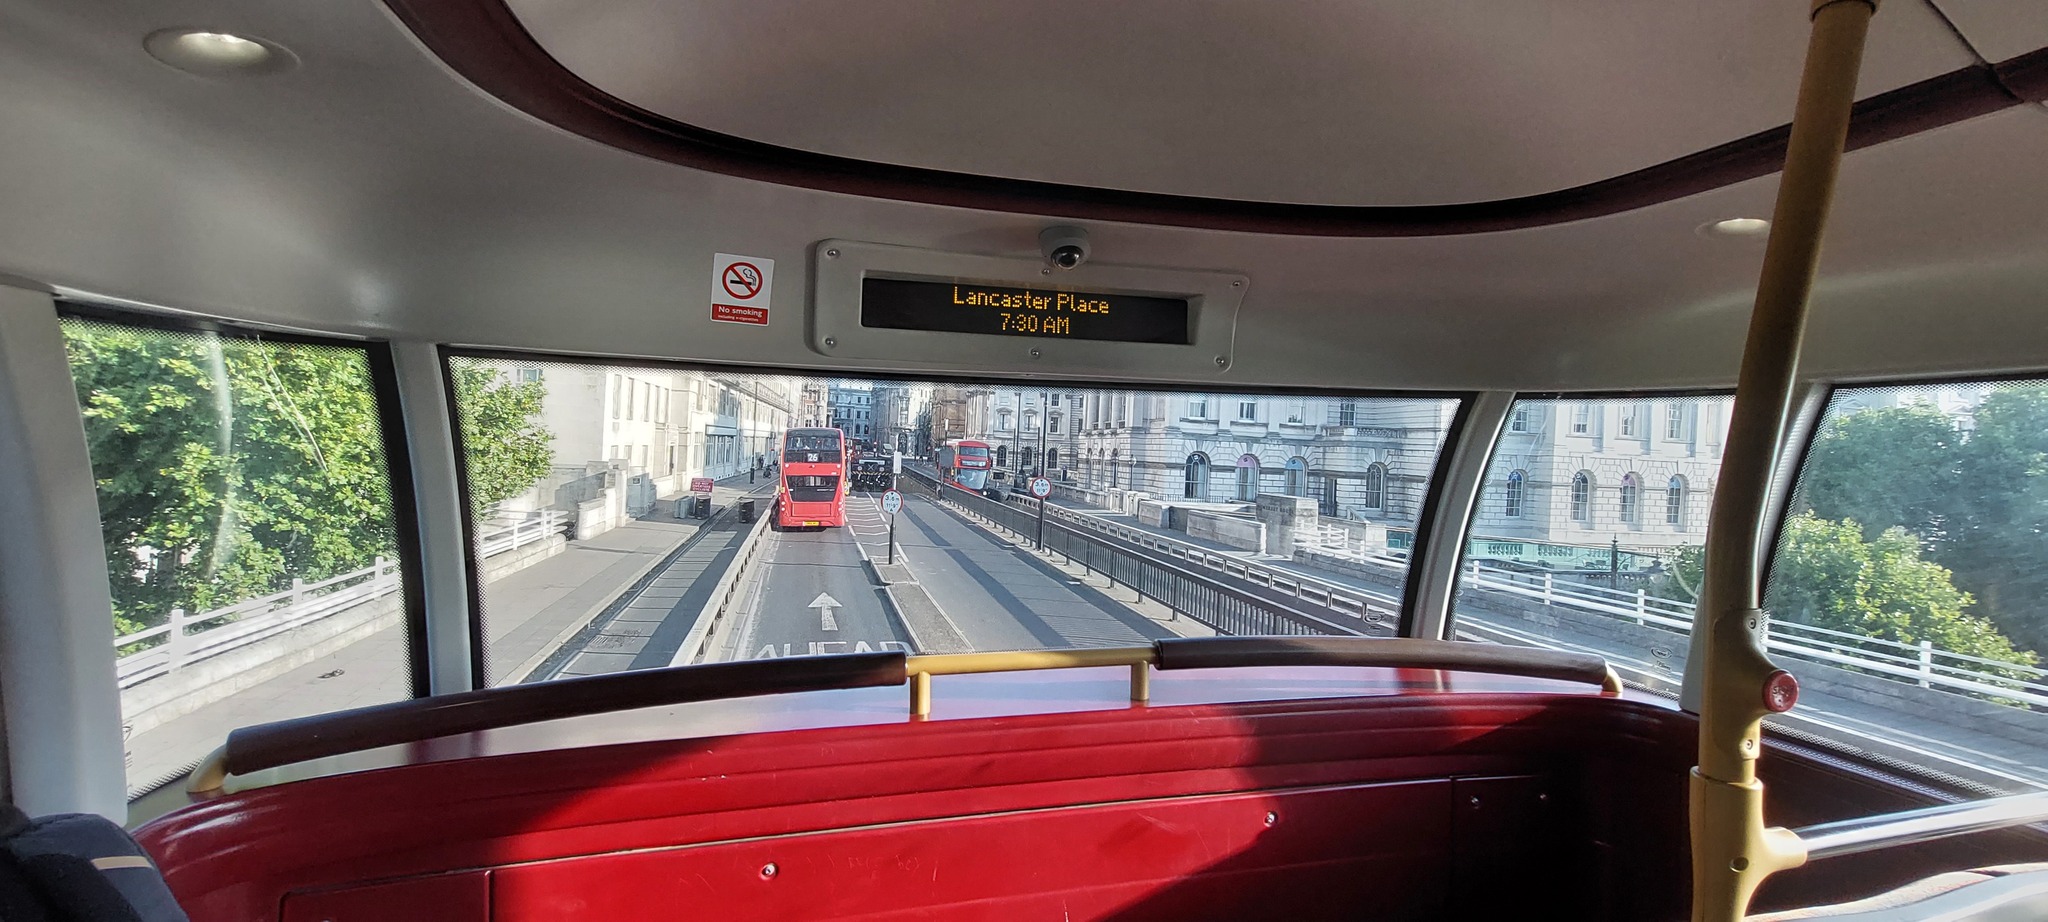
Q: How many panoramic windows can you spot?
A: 4